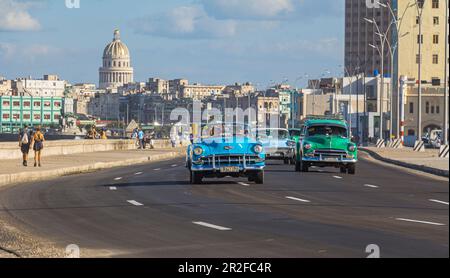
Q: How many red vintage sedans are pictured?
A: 0